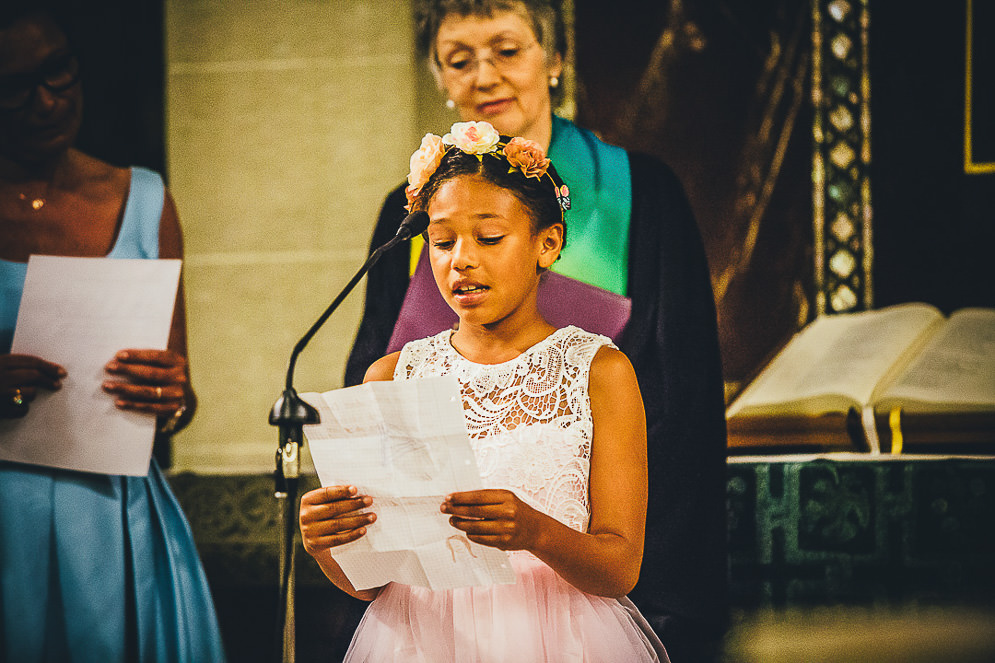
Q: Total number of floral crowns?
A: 1